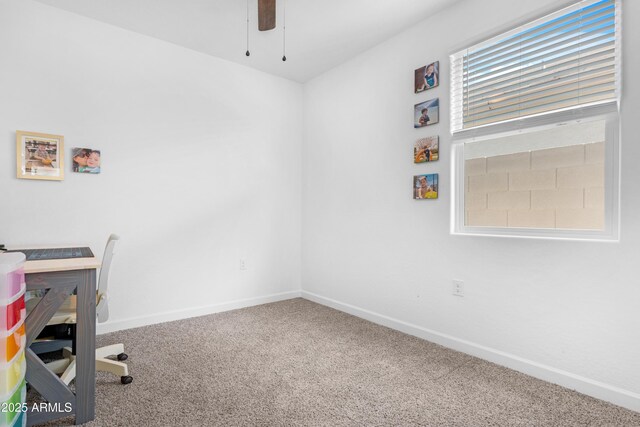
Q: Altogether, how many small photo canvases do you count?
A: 5